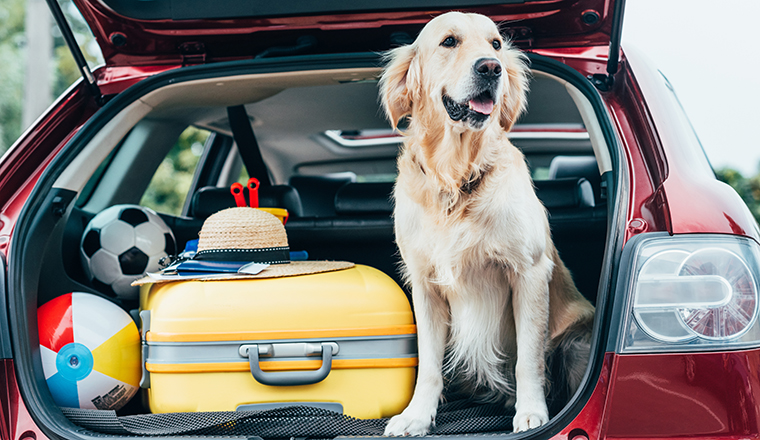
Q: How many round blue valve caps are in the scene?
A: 1